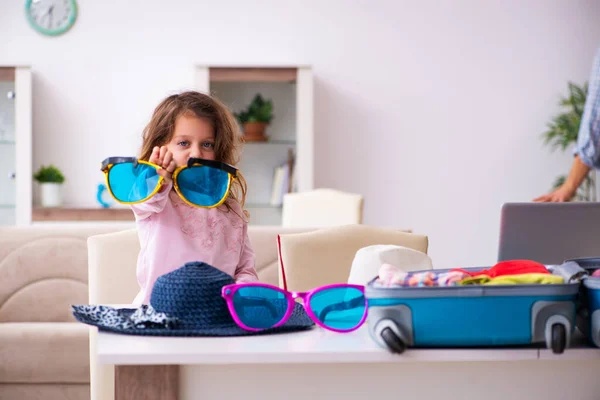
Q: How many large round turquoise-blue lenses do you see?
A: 4